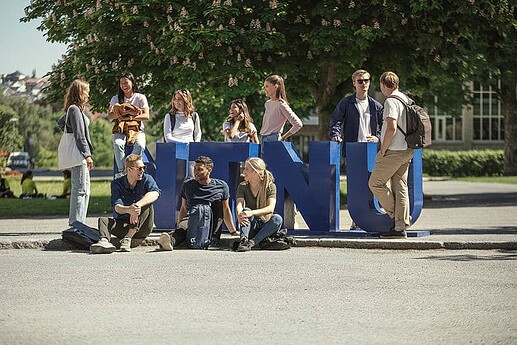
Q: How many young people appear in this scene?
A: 10